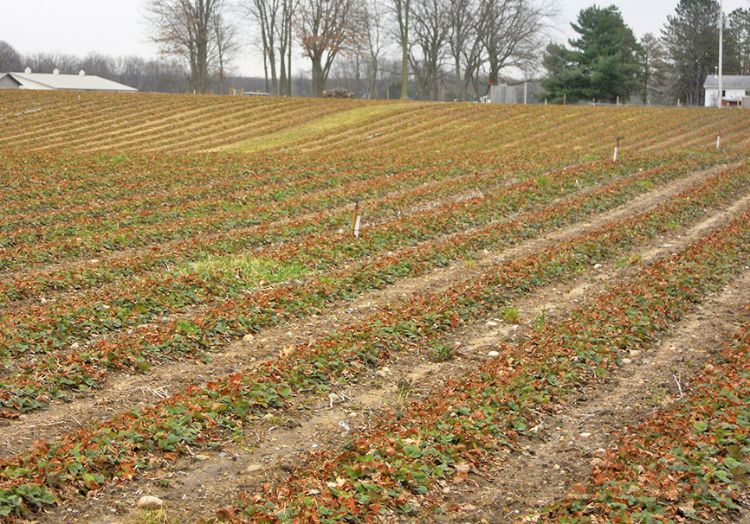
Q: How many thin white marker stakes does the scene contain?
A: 3